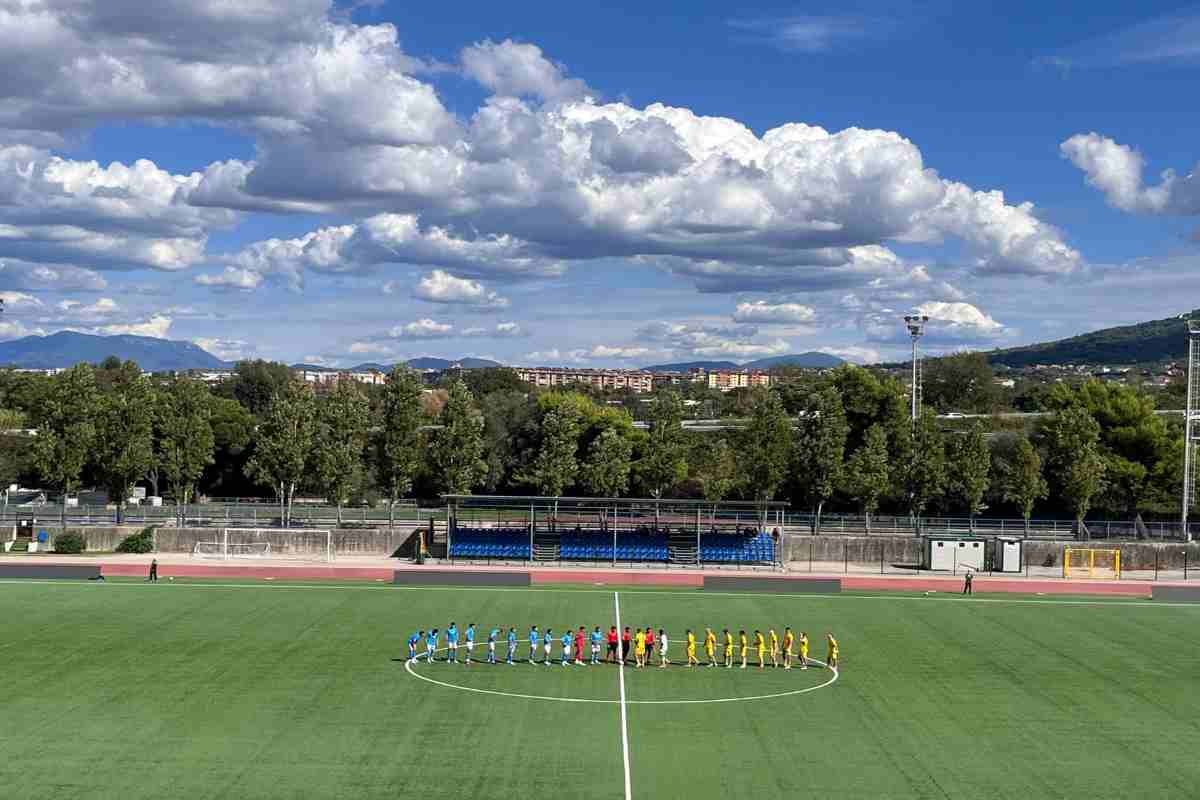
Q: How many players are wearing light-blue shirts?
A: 10